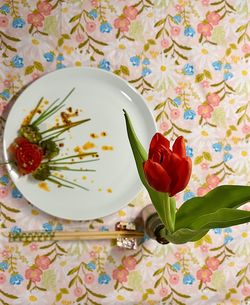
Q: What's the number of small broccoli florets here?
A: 3